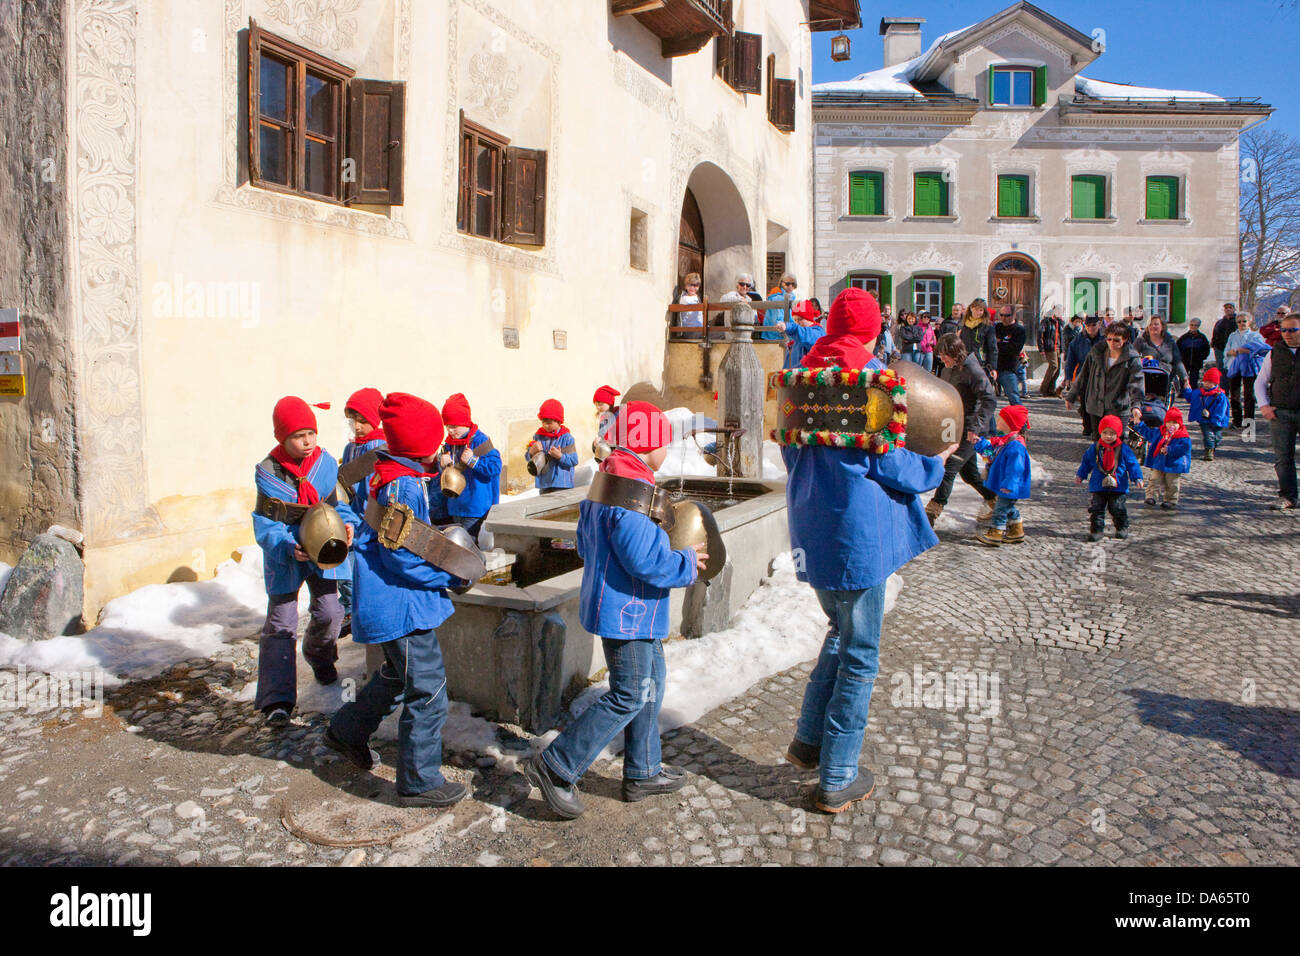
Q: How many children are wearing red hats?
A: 13